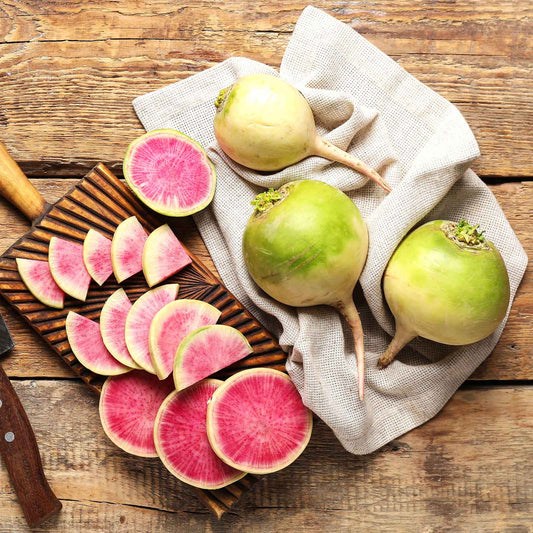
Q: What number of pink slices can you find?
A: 14